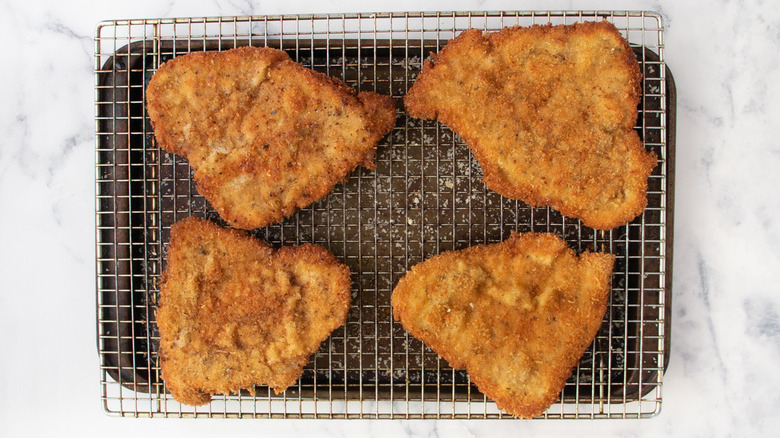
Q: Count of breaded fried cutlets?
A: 4